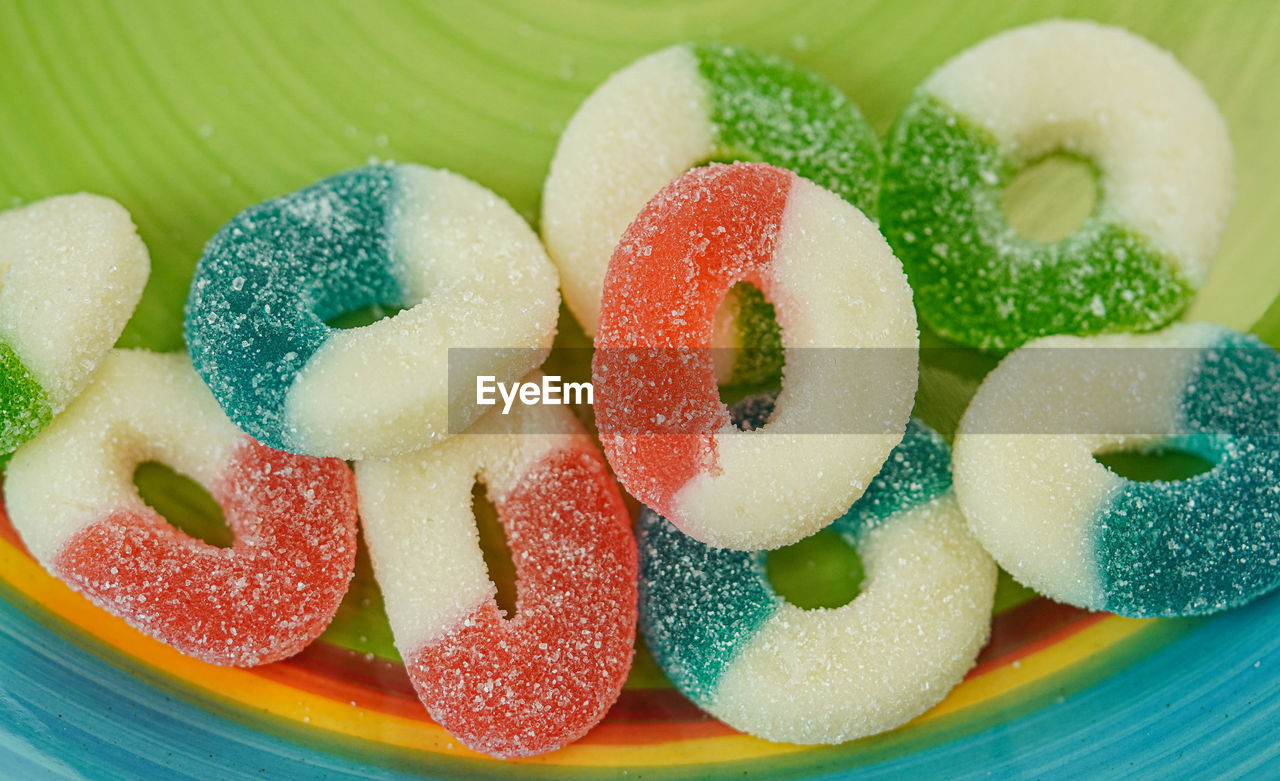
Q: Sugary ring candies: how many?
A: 9